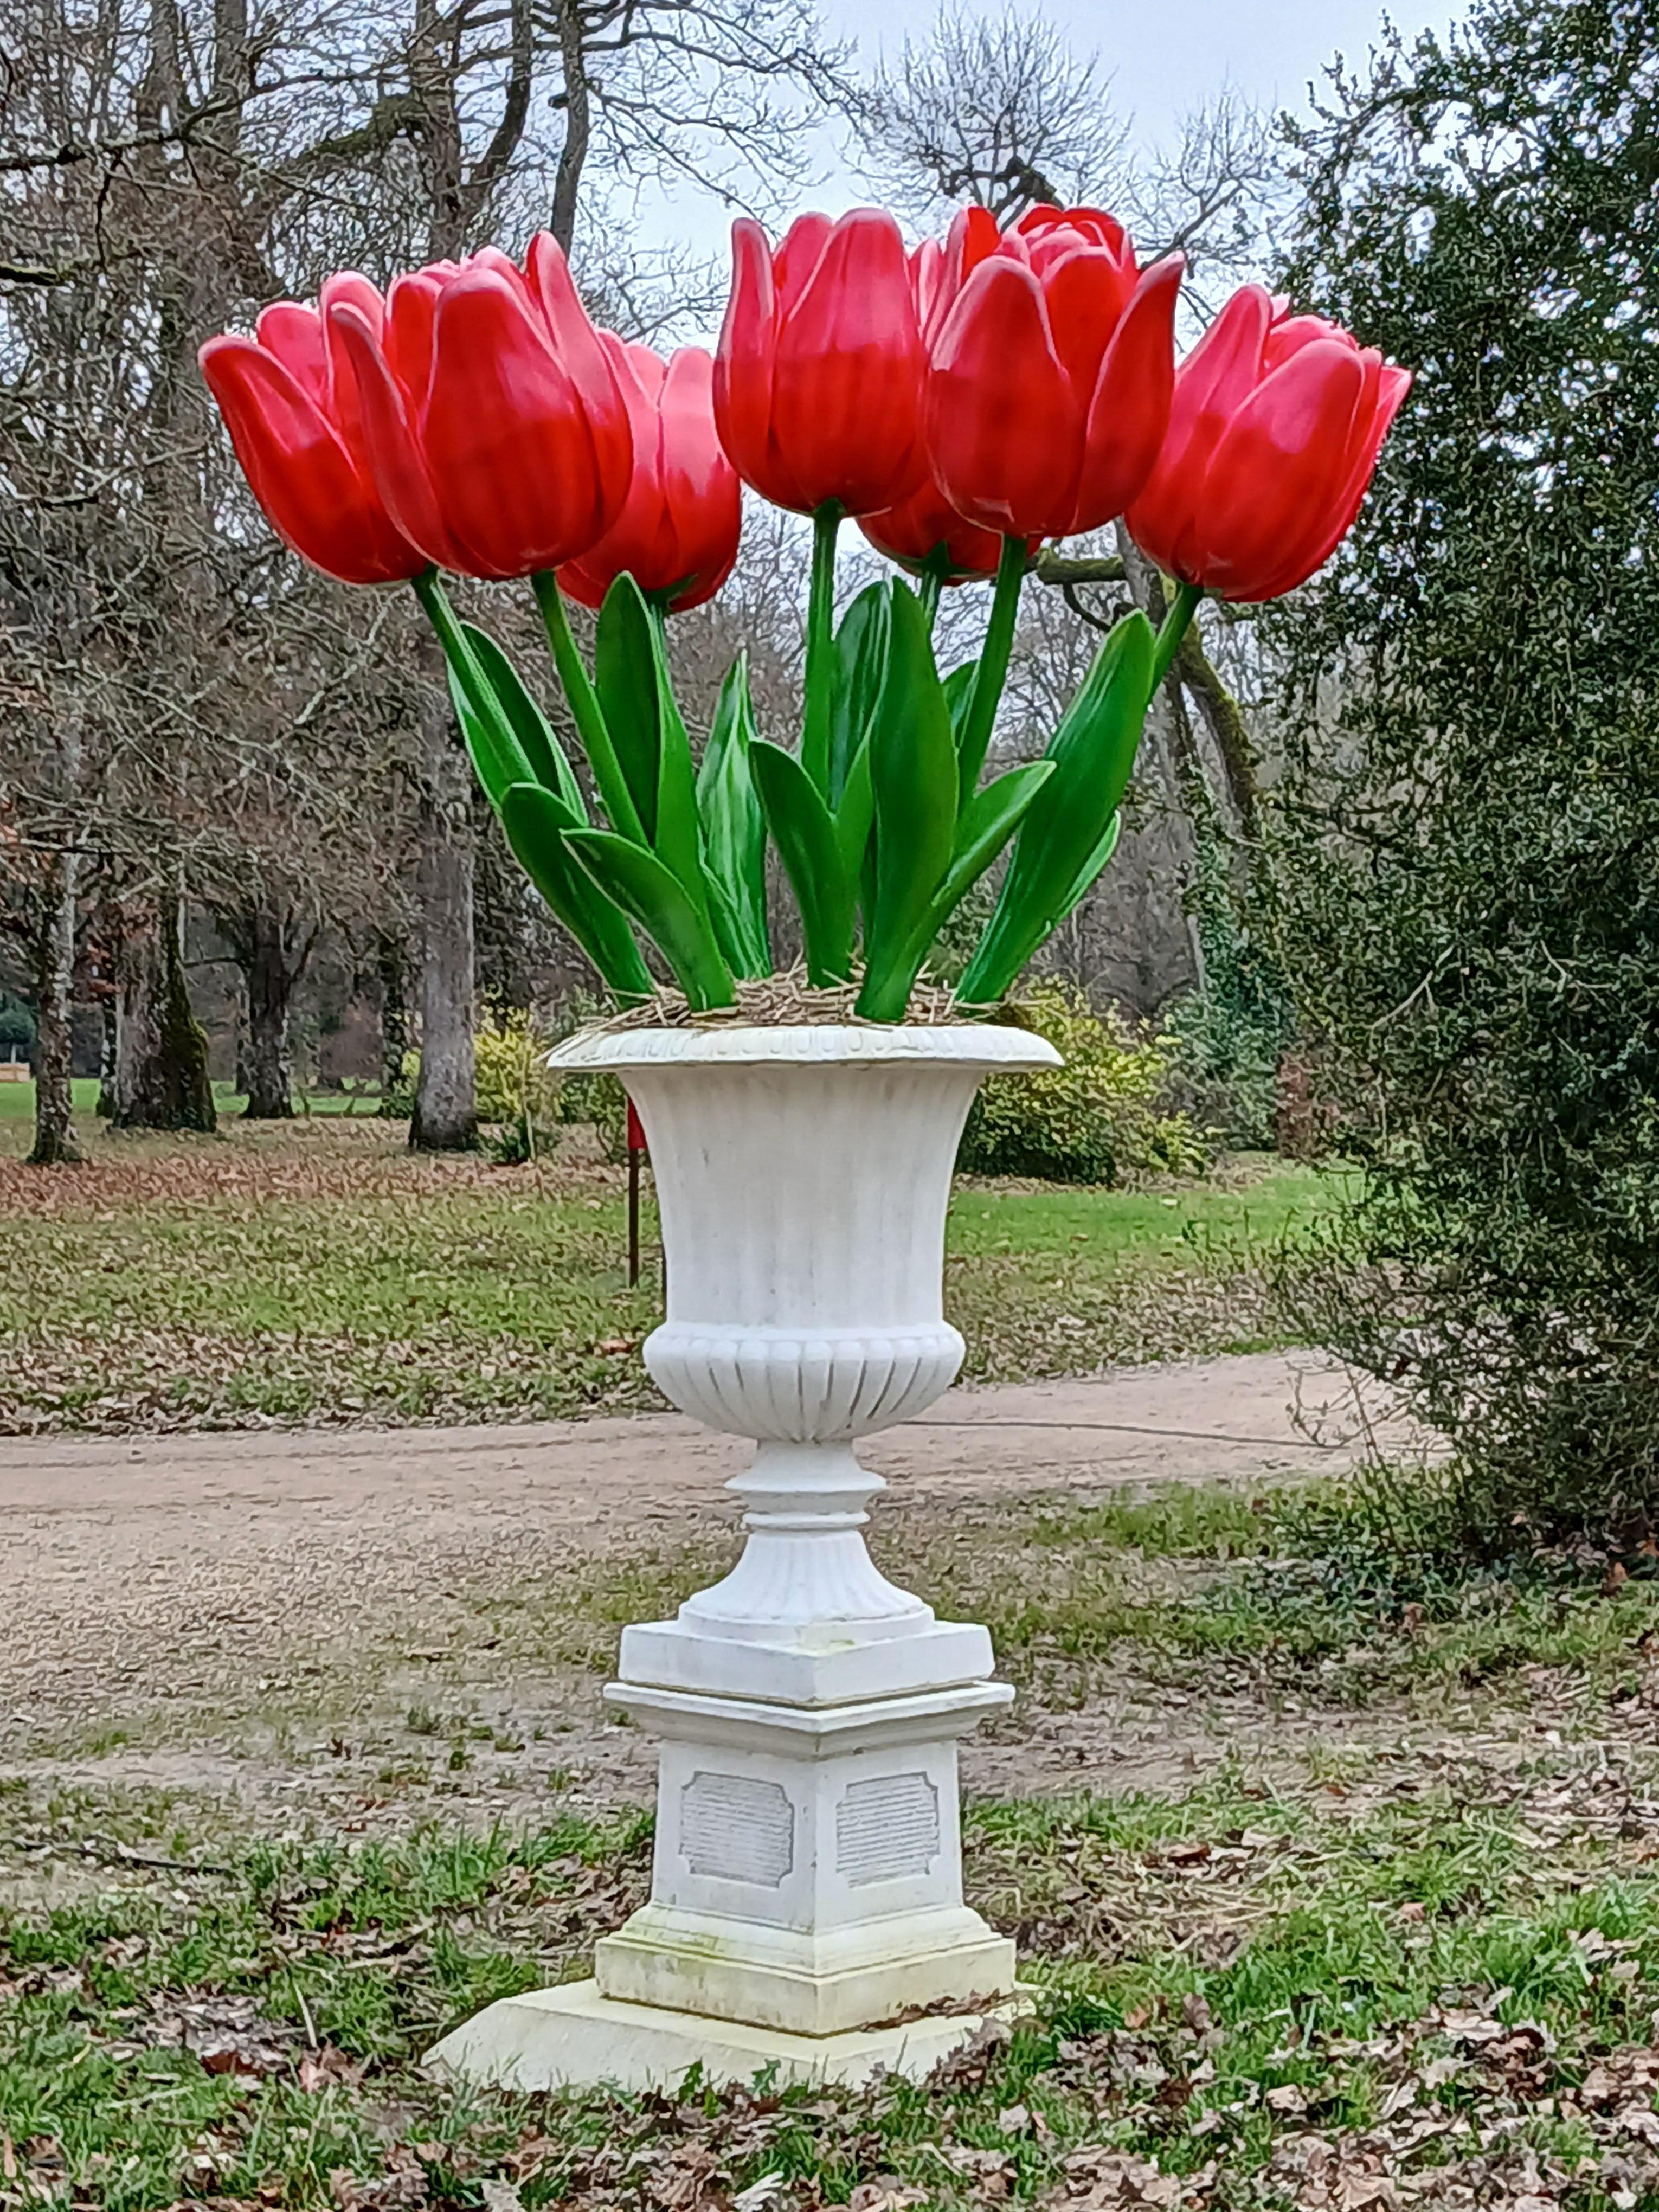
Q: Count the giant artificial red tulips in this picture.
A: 7